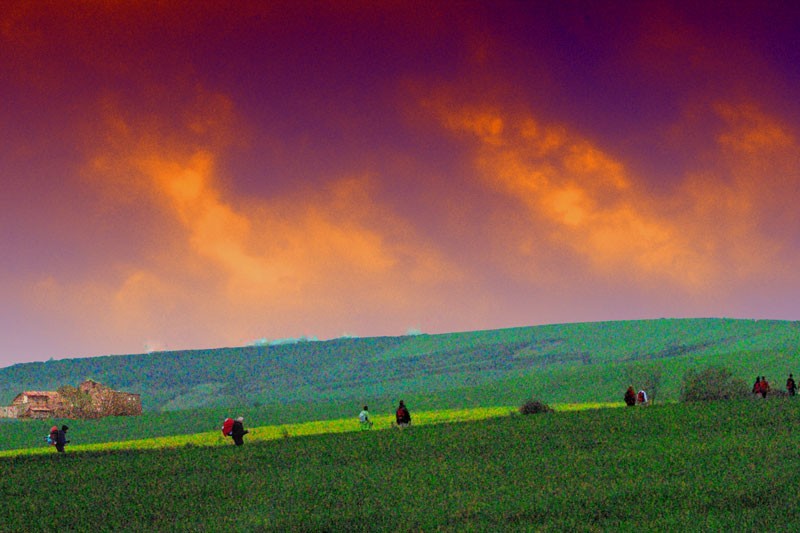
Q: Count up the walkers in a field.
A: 9